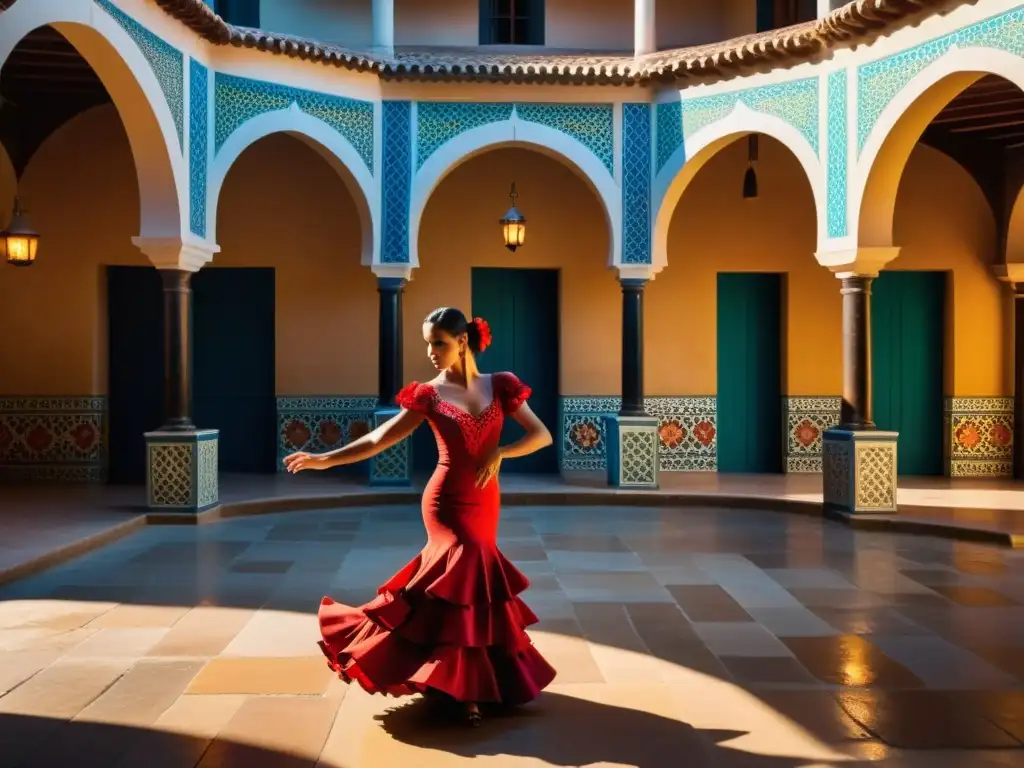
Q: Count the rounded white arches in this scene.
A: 5